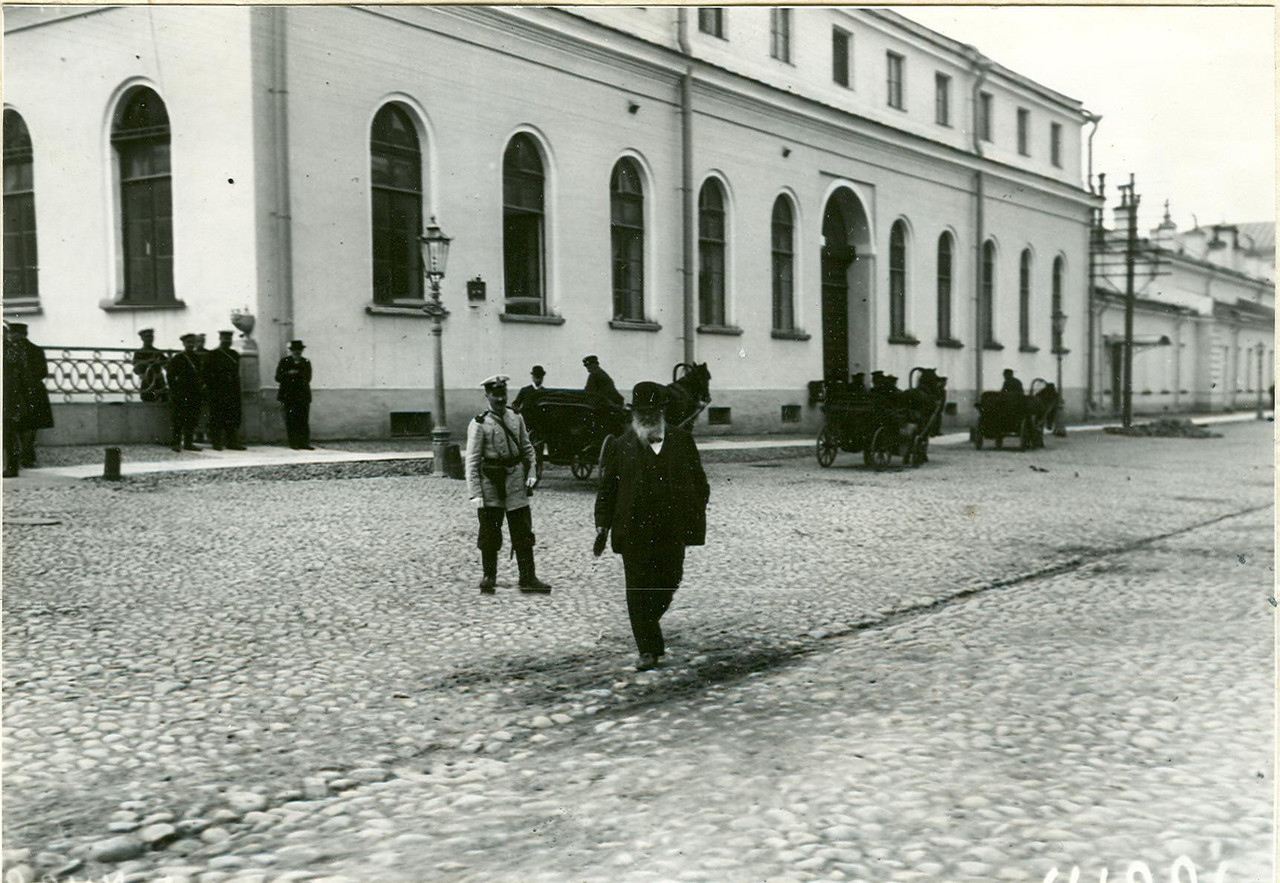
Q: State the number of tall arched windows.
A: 12